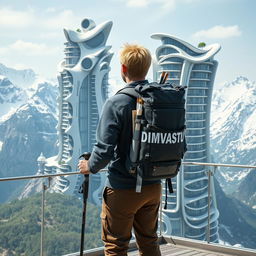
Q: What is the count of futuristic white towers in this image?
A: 2